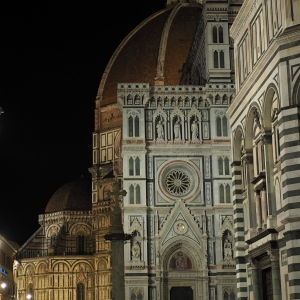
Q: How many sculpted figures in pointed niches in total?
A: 5